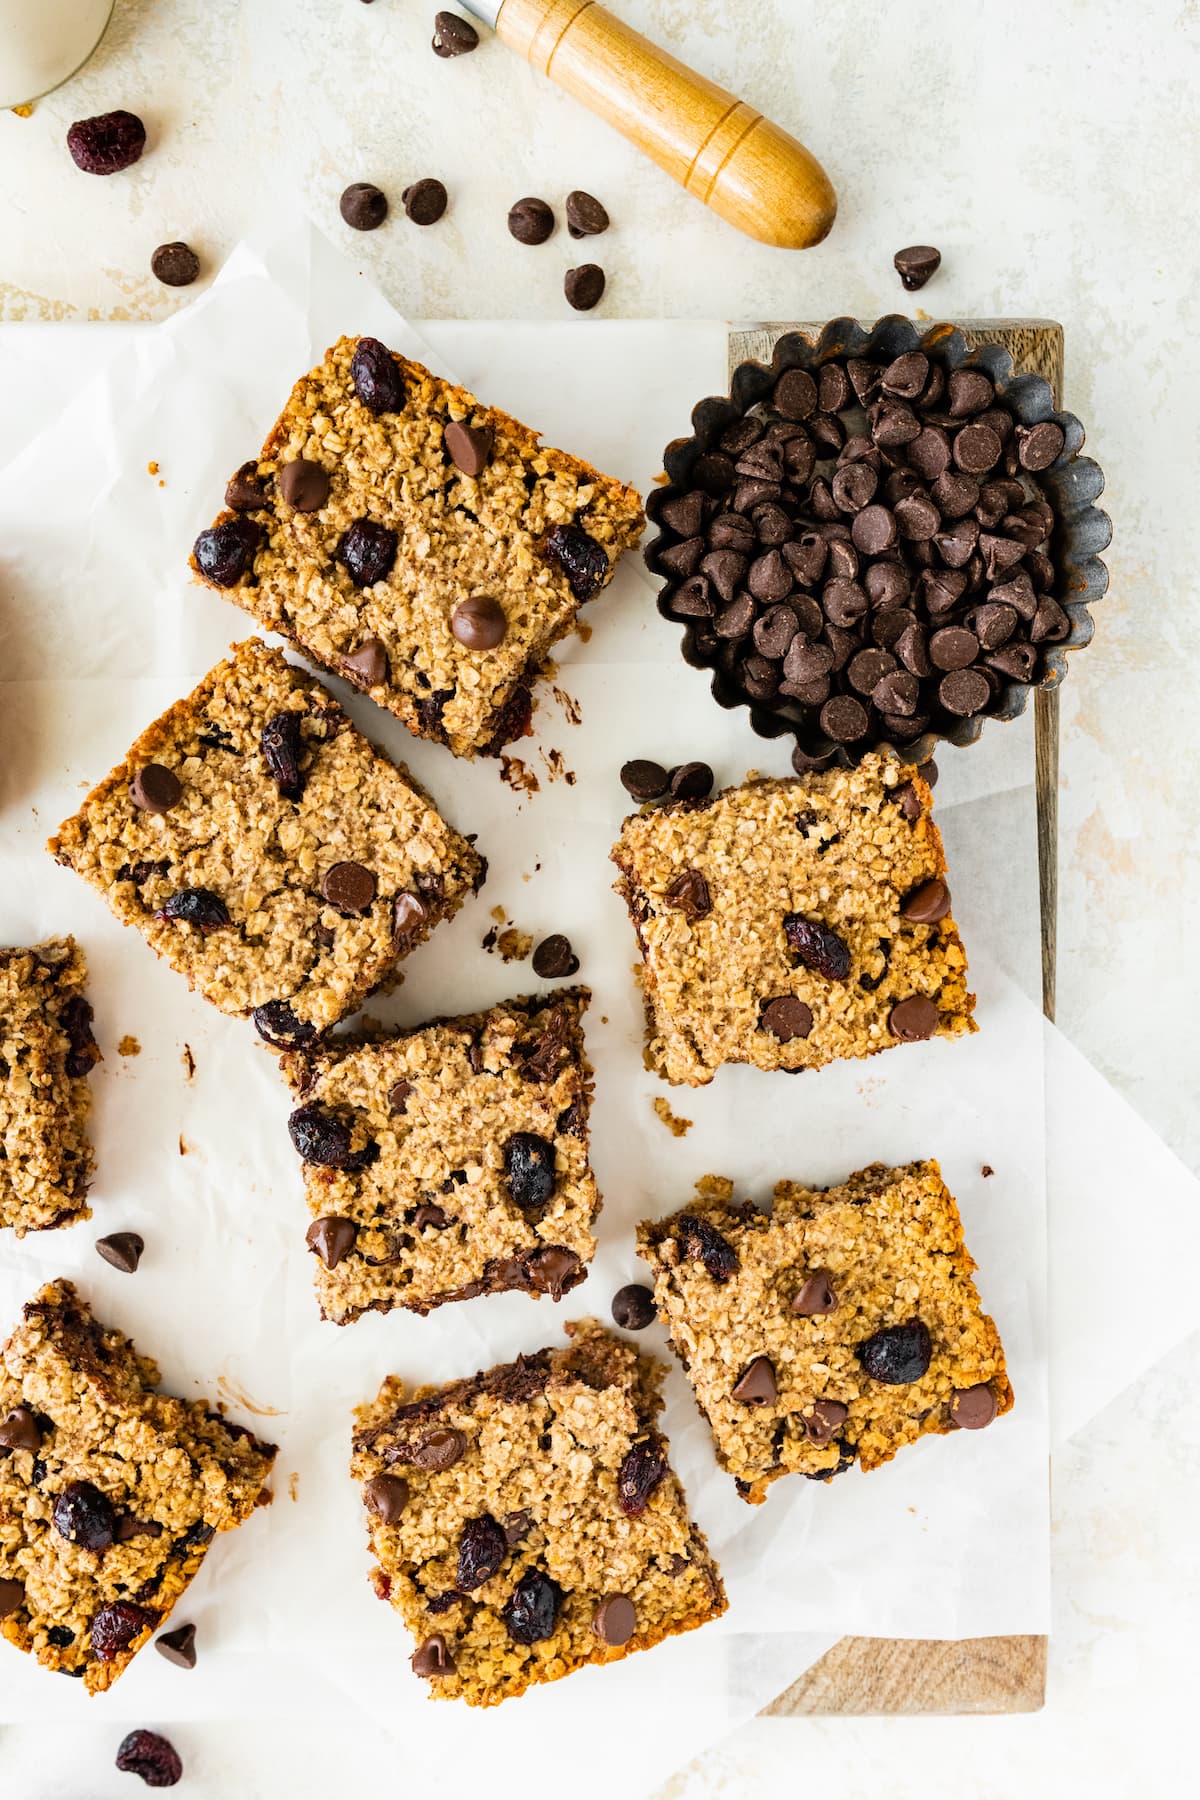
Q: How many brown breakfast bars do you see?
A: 8